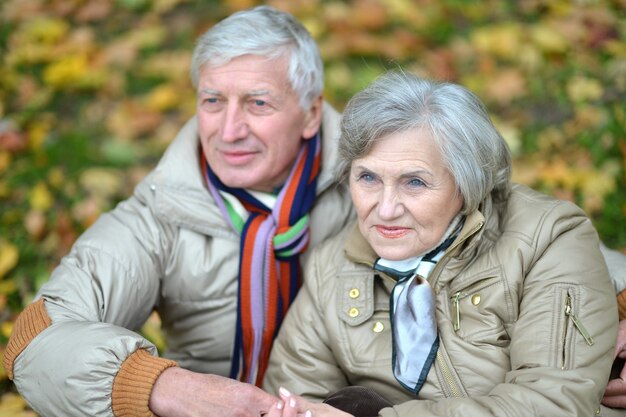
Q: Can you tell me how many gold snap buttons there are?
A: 4